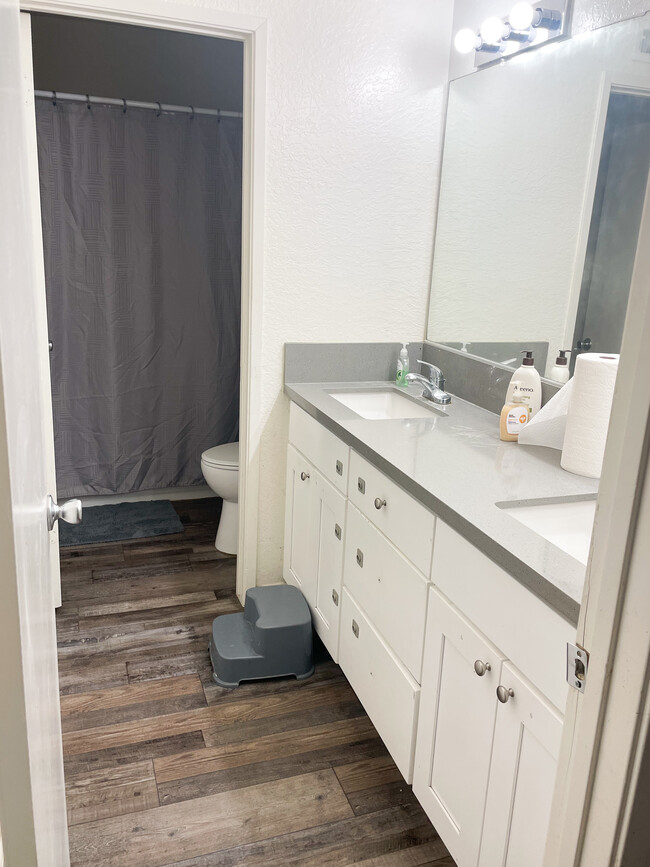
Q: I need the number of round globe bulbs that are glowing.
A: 3